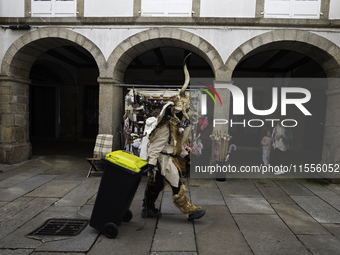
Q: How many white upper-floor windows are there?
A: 3